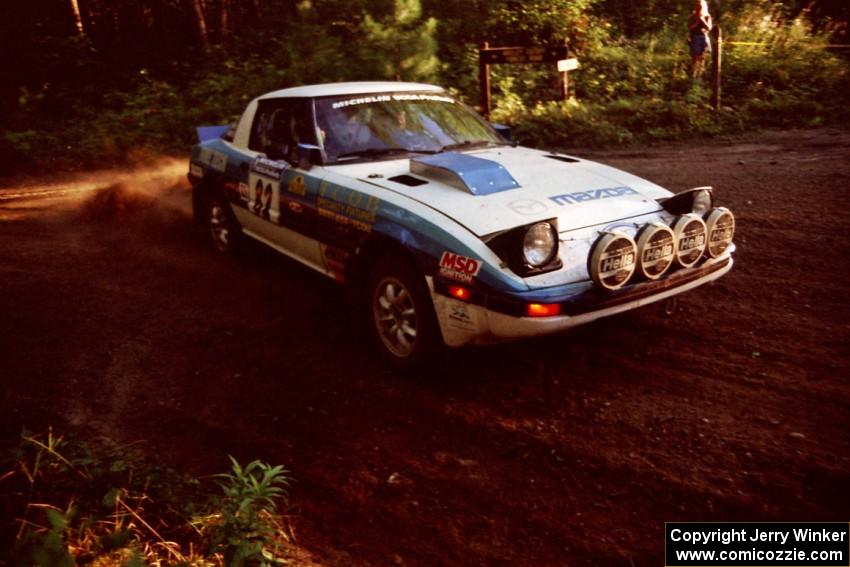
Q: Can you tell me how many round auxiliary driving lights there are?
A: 4